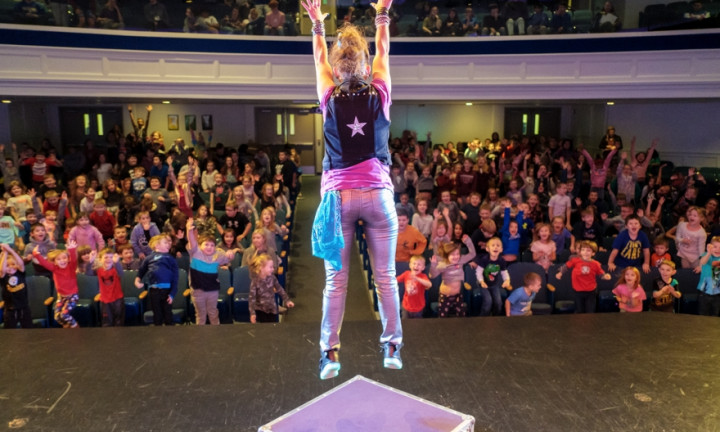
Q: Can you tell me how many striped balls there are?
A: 0